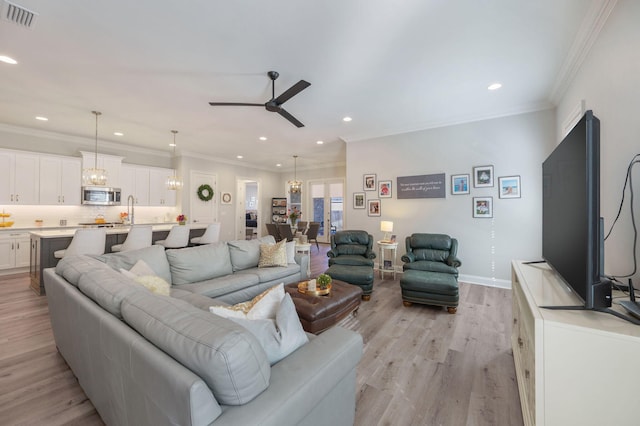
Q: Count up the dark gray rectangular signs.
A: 1